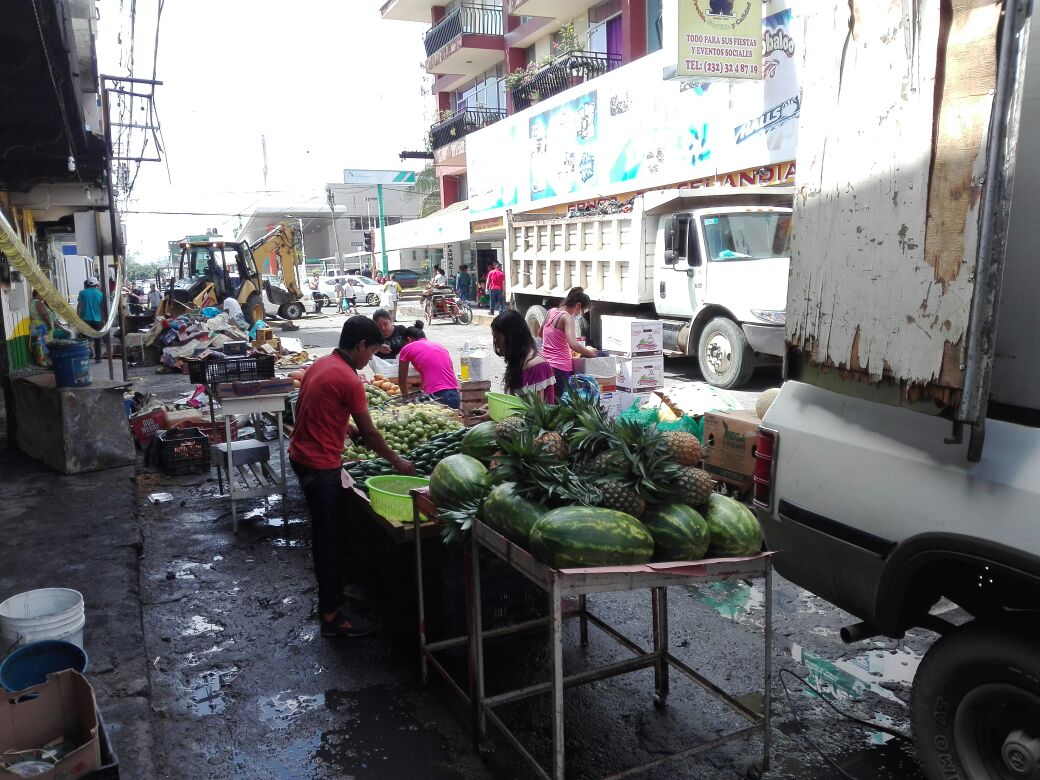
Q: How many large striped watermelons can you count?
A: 6